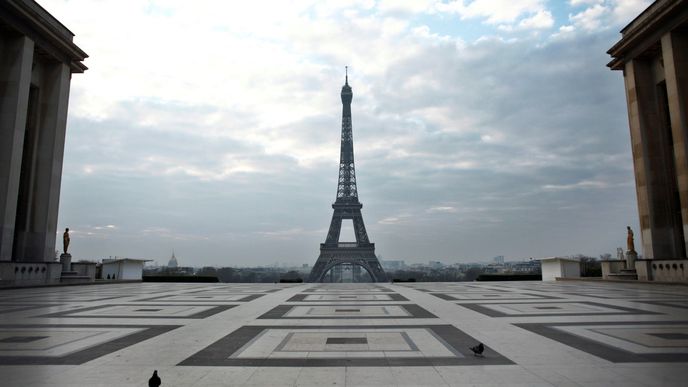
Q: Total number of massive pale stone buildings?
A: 2